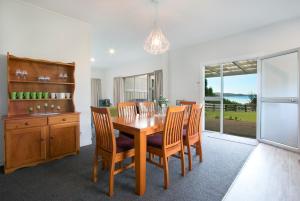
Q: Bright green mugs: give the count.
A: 6